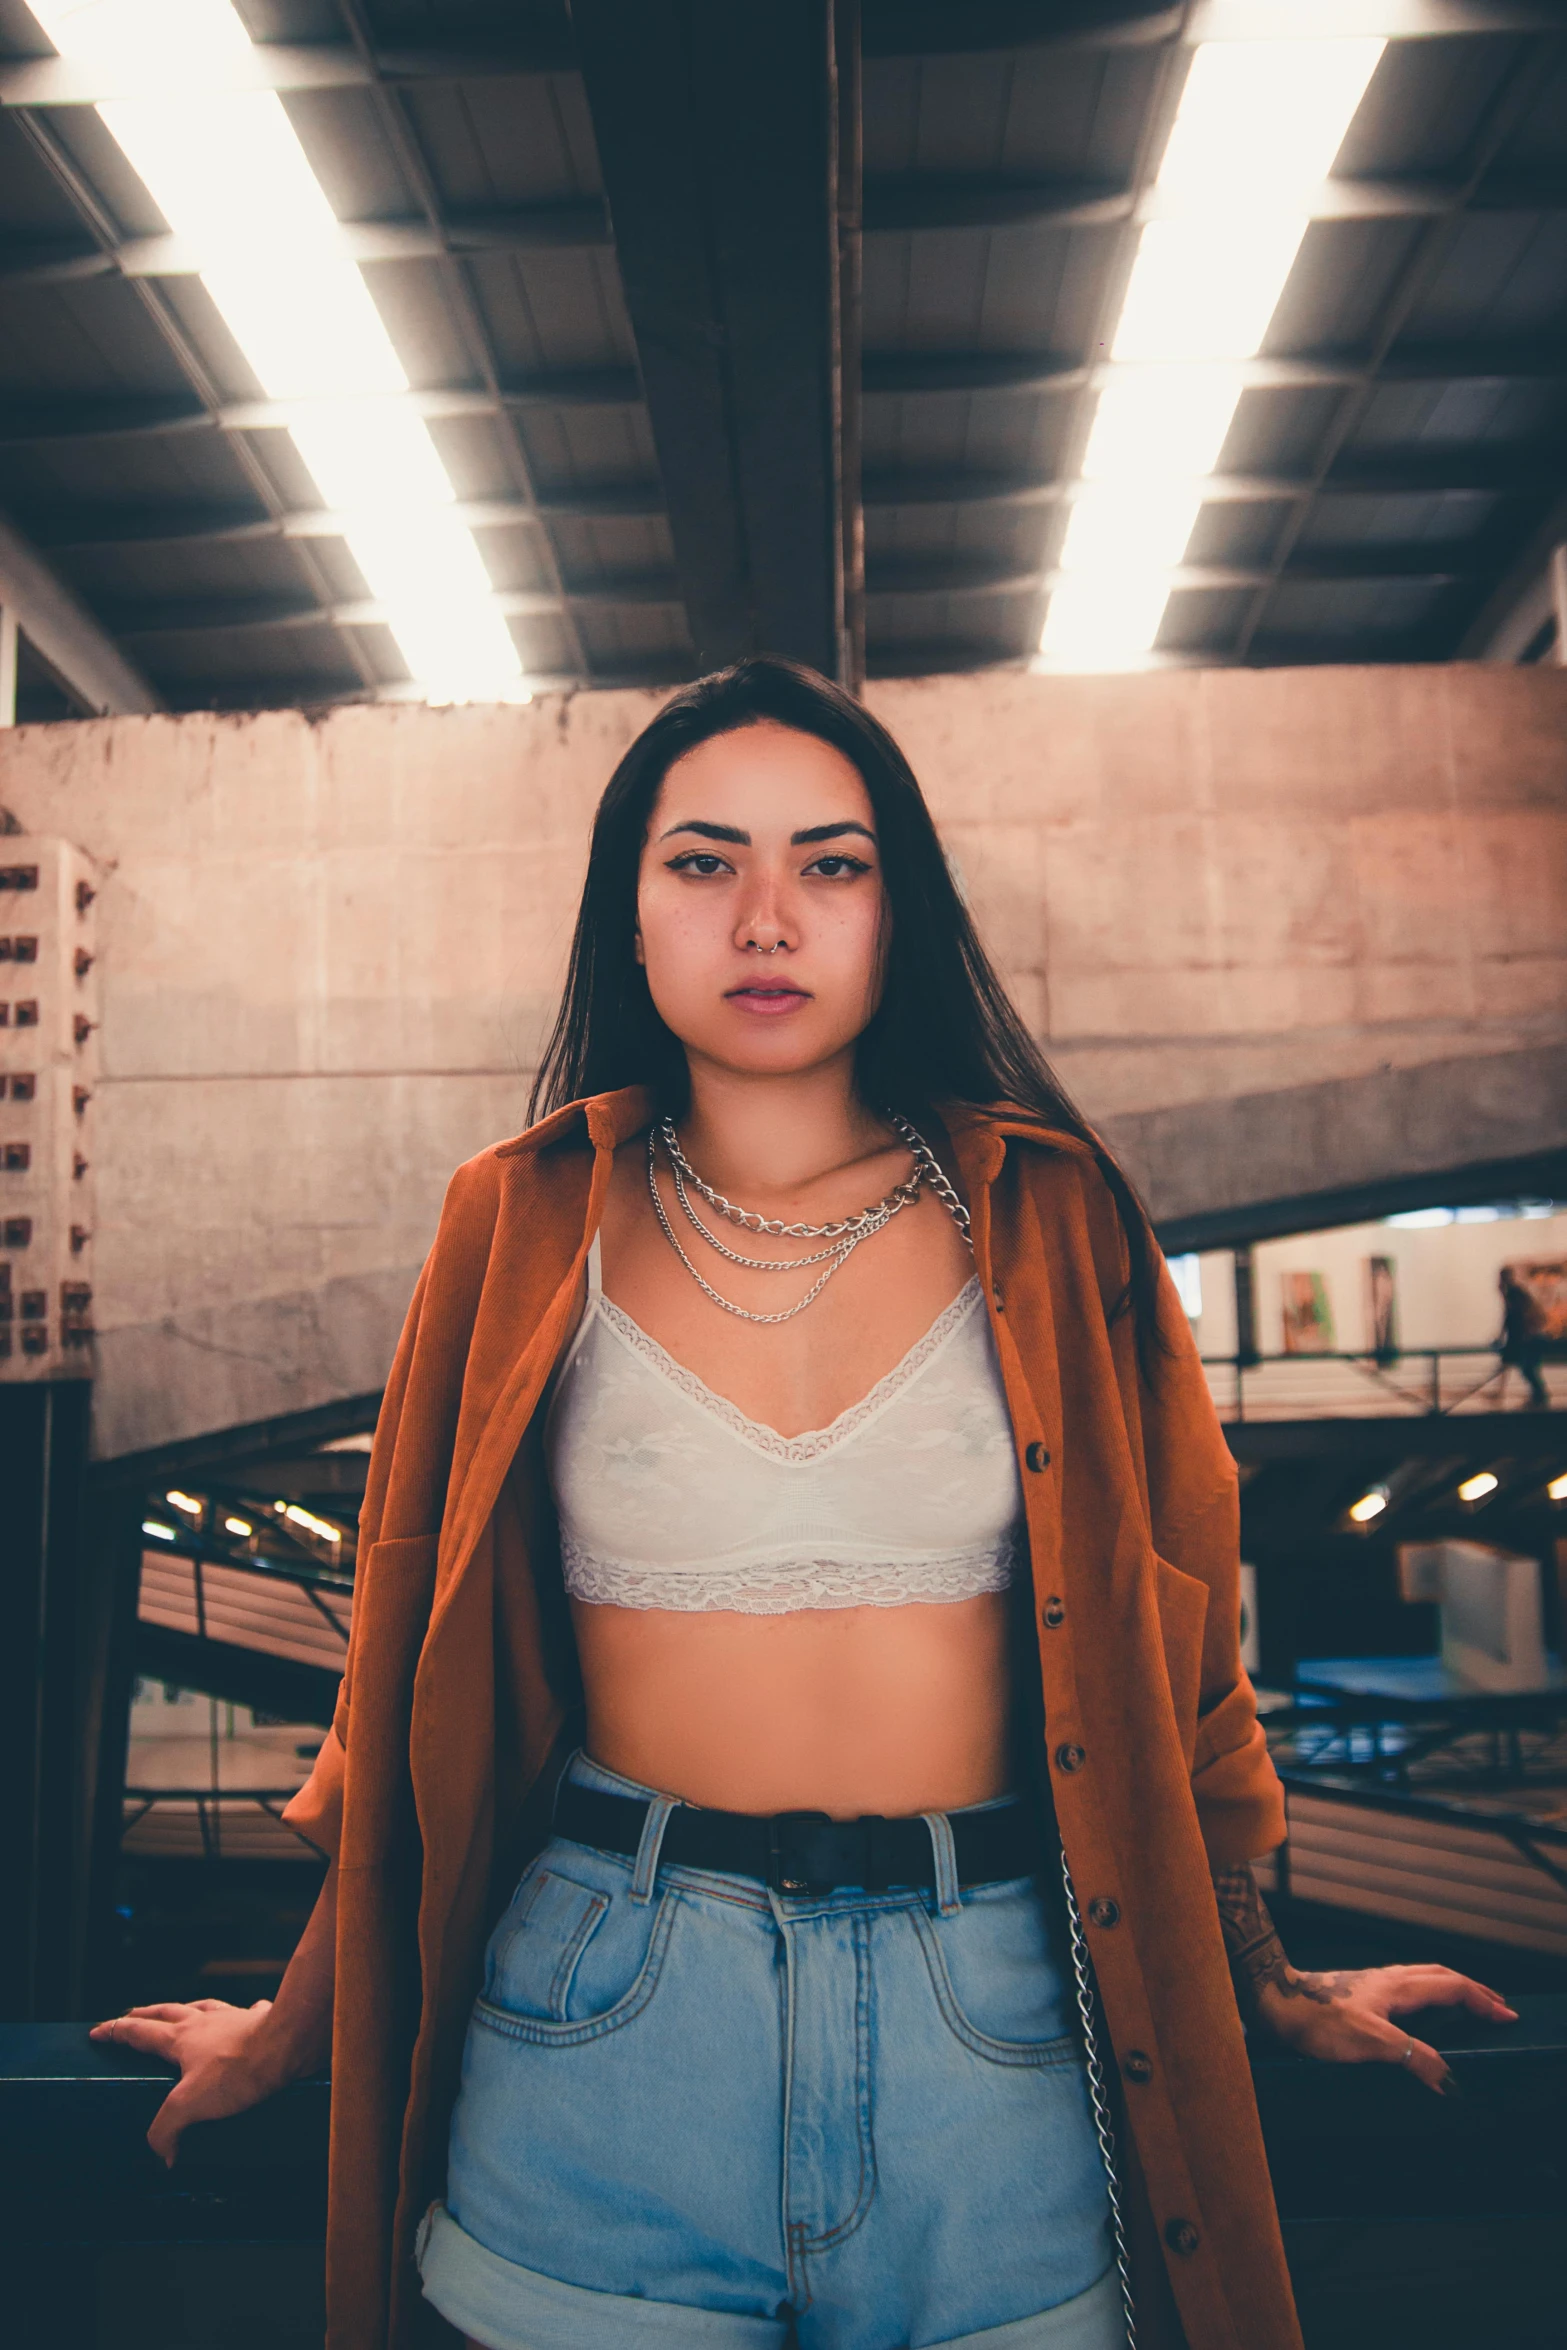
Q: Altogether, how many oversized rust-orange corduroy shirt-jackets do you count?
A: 1